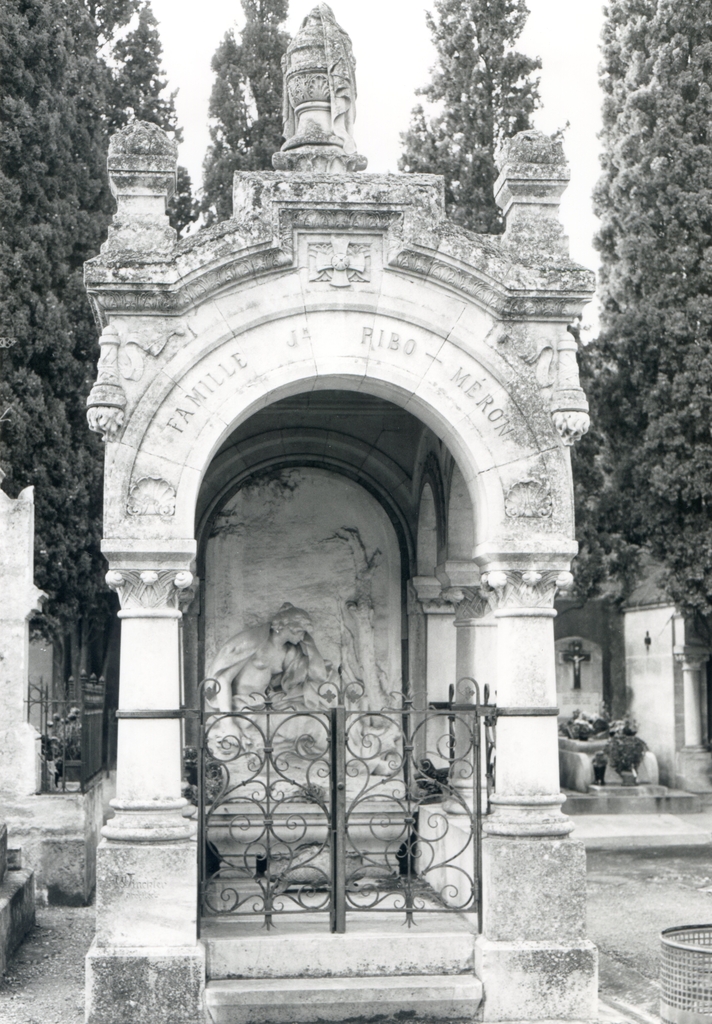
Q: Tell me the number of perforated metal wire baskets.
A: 1